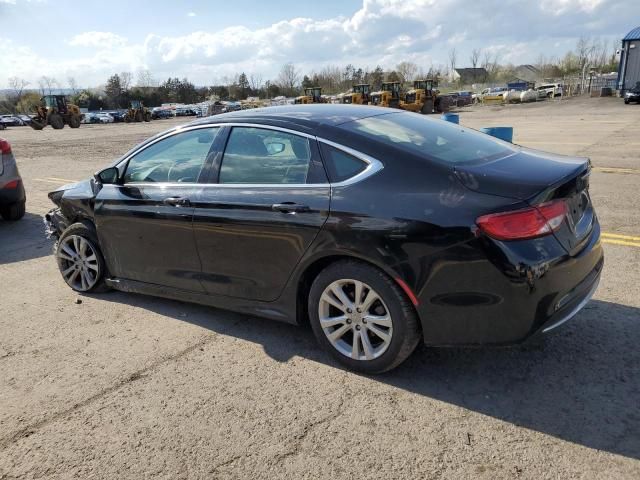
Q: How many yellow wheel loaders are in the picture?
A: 6